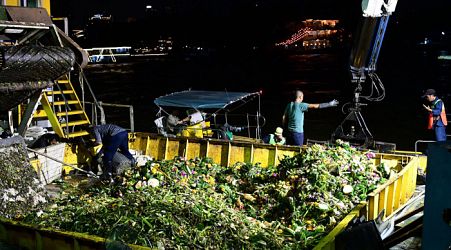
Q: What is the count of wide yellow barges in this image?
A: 1